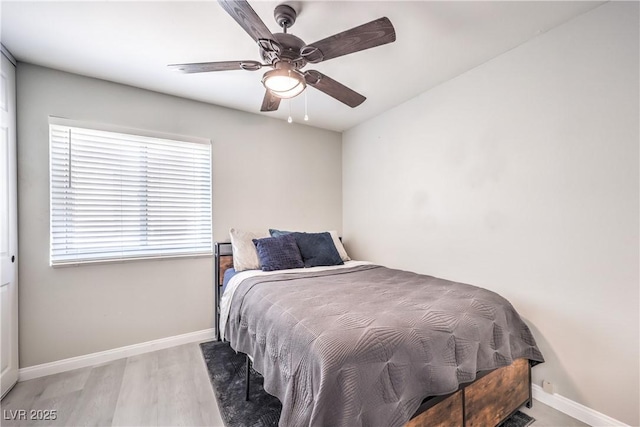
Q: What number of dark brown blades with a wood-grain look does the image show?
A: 5